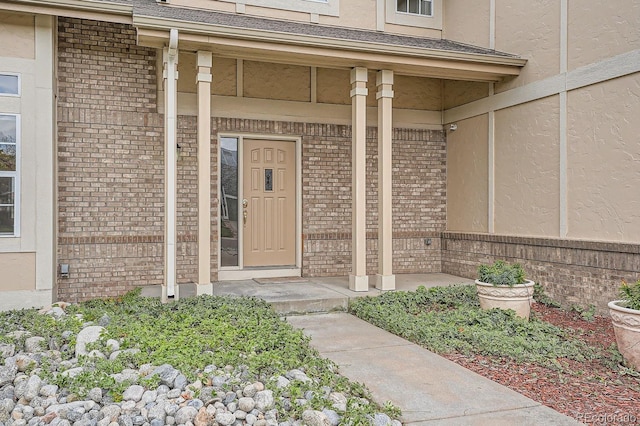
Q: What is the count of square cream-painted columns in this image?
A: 4